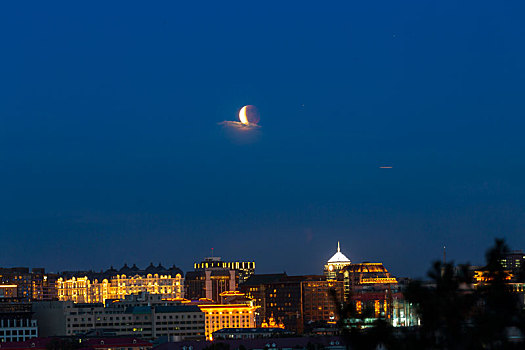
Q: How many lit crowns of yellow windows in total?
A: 1